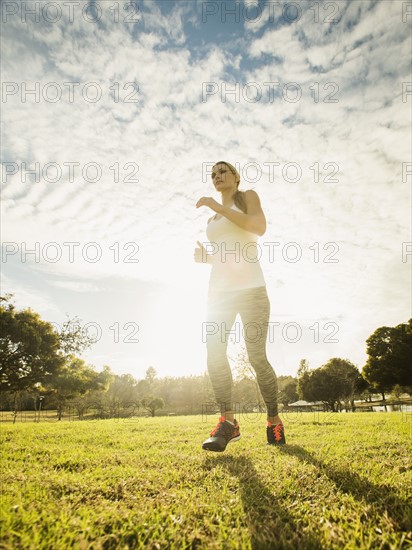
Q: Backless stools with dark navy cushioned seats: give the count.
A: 0